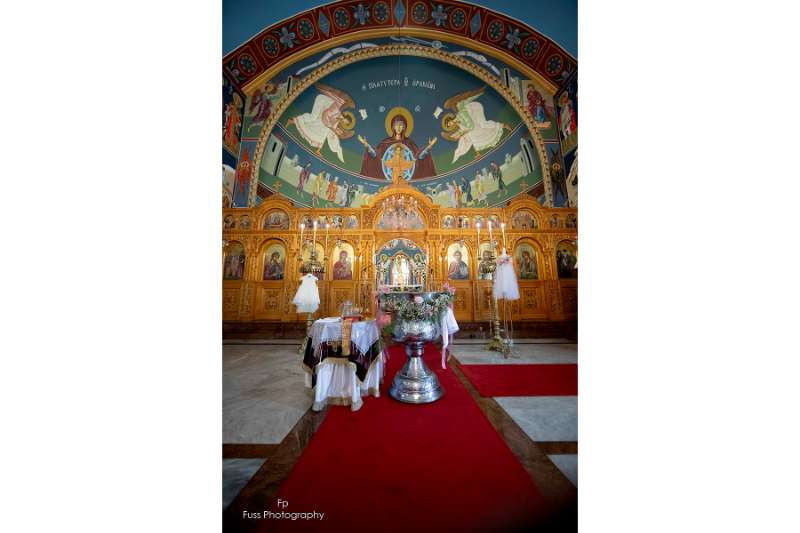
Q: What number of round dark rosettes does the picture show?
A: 10